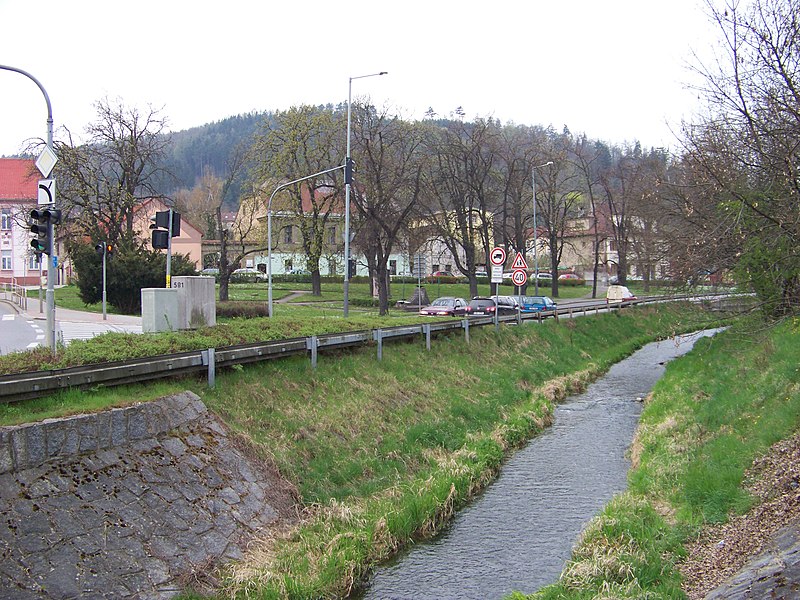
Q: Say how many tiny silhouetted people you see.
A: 2